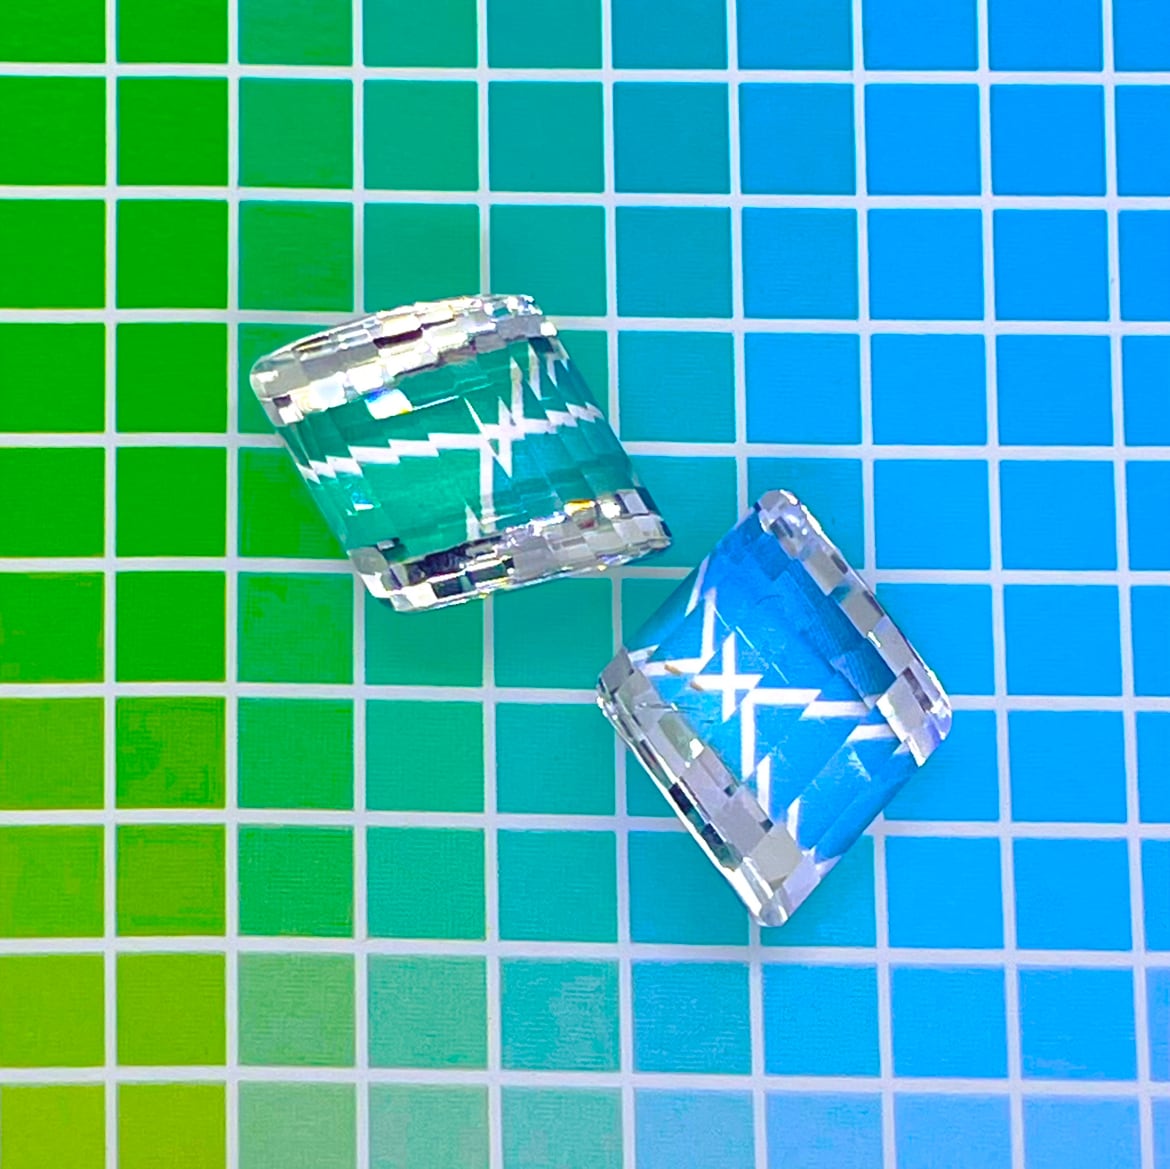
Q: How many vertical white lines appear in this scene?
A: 9